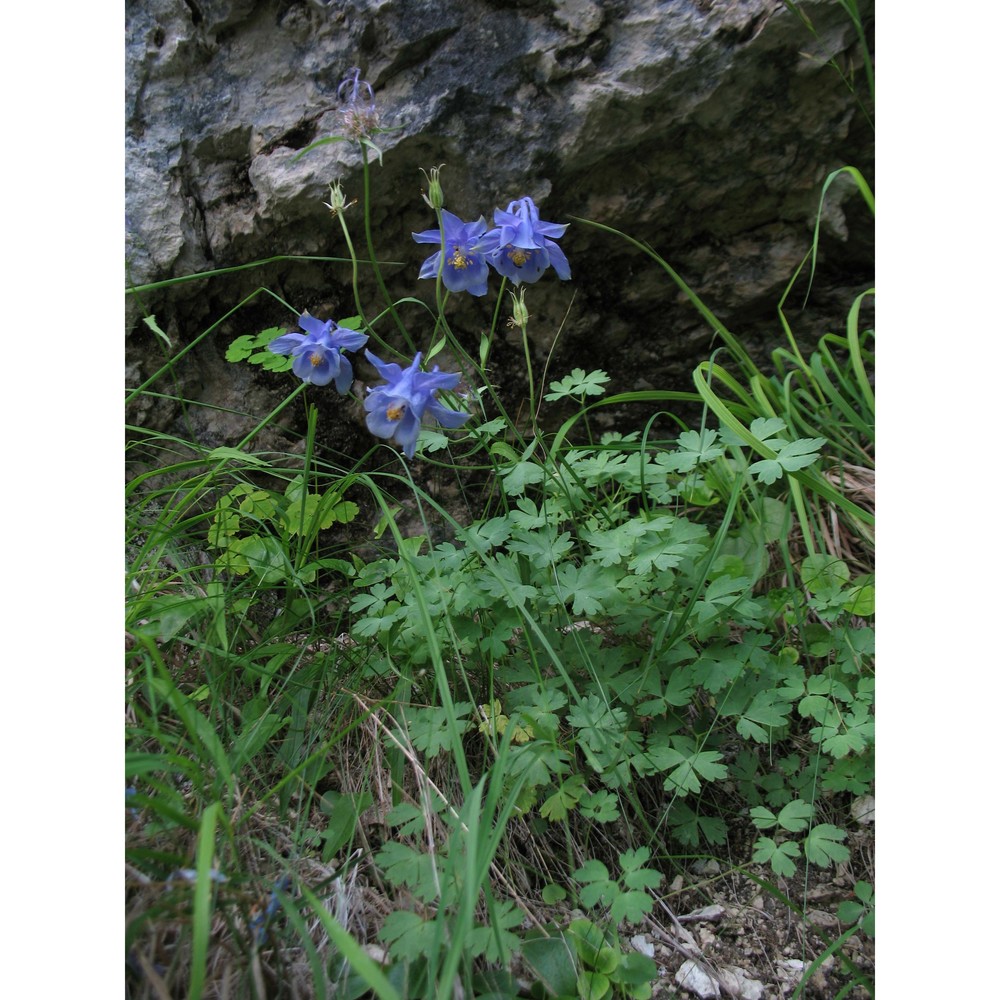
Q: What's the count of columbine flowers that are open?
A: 4